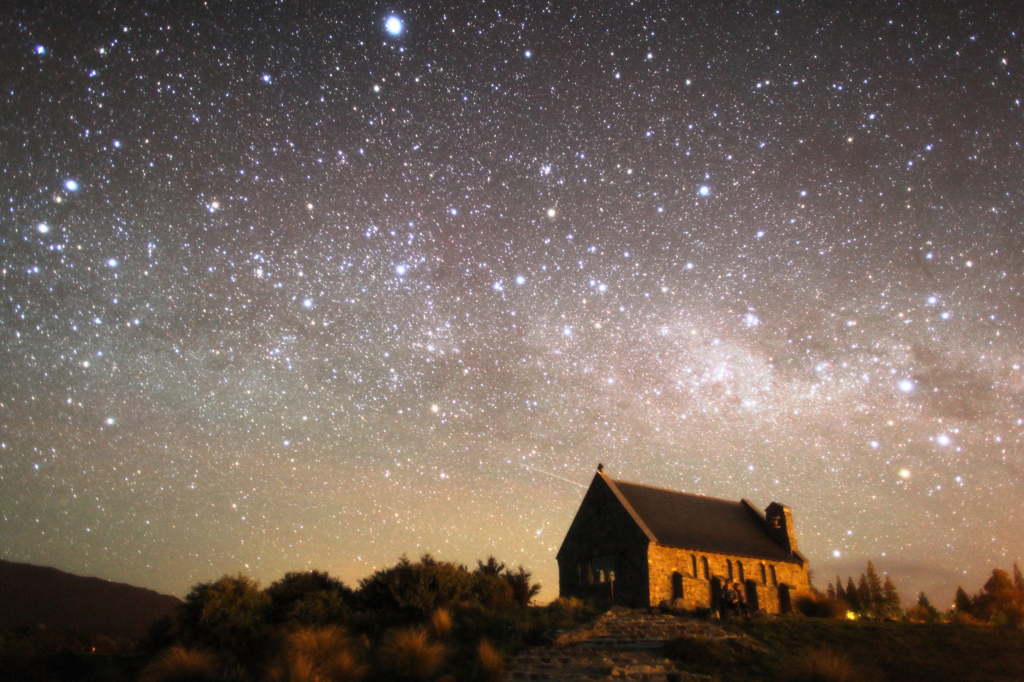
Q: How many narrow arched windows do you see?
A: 6